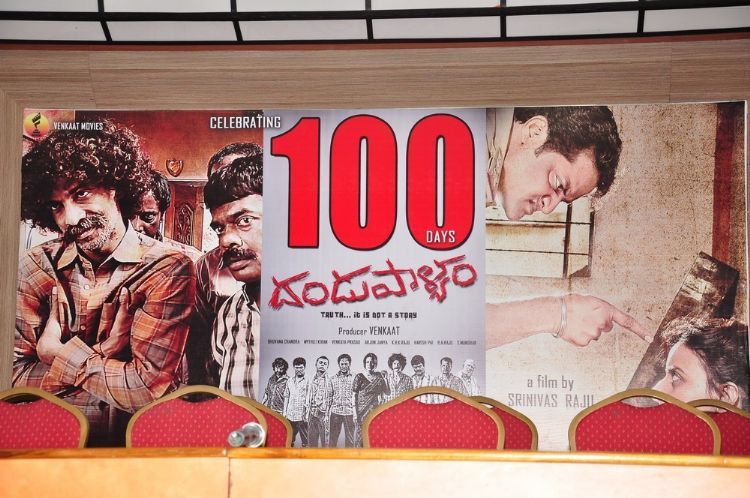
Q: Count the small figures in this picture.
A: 9